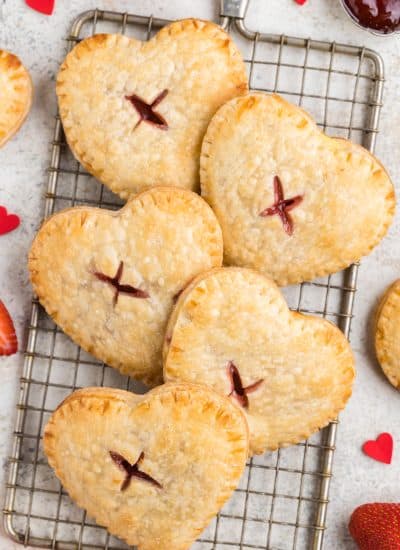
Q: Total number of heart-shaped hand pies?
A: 5